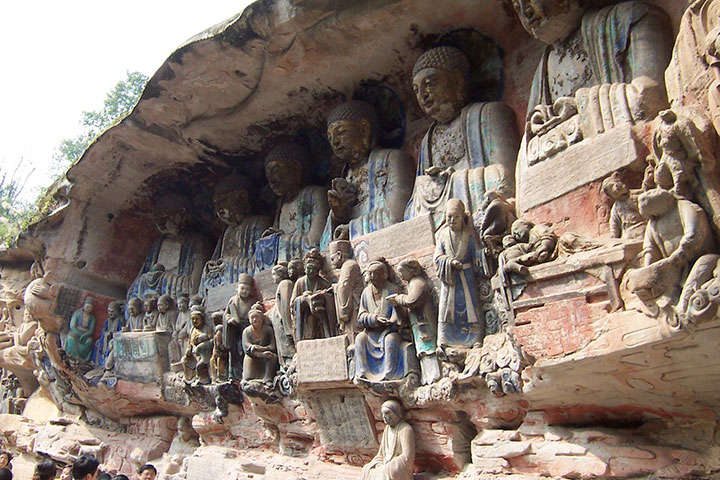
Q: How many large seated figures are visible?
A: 6